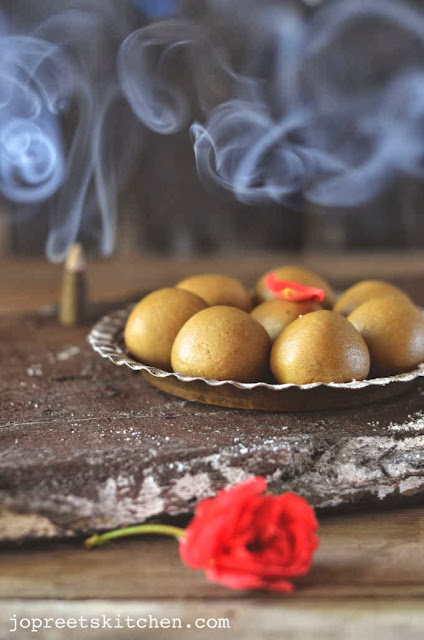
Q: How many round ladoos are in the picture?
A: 8